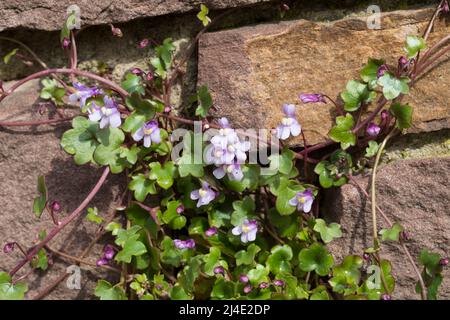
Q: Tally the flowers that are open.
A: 12